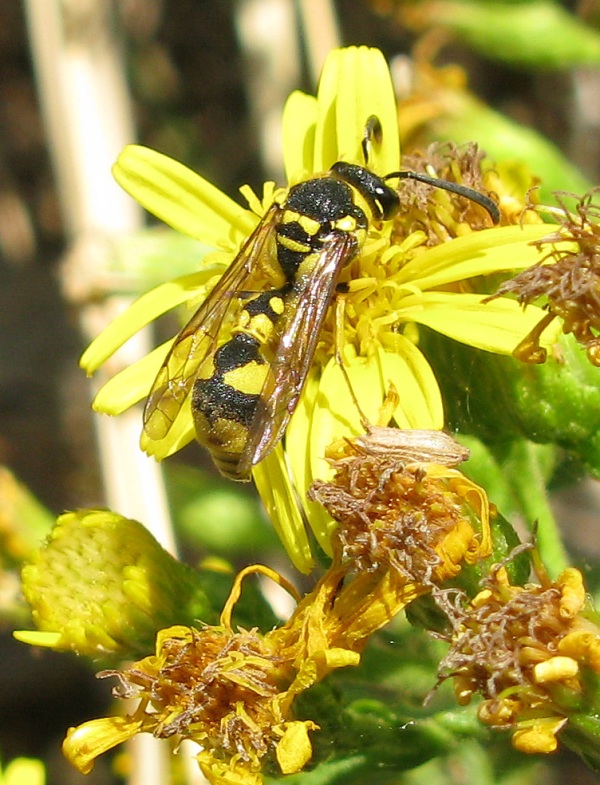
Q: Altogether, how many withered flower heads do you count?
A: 5